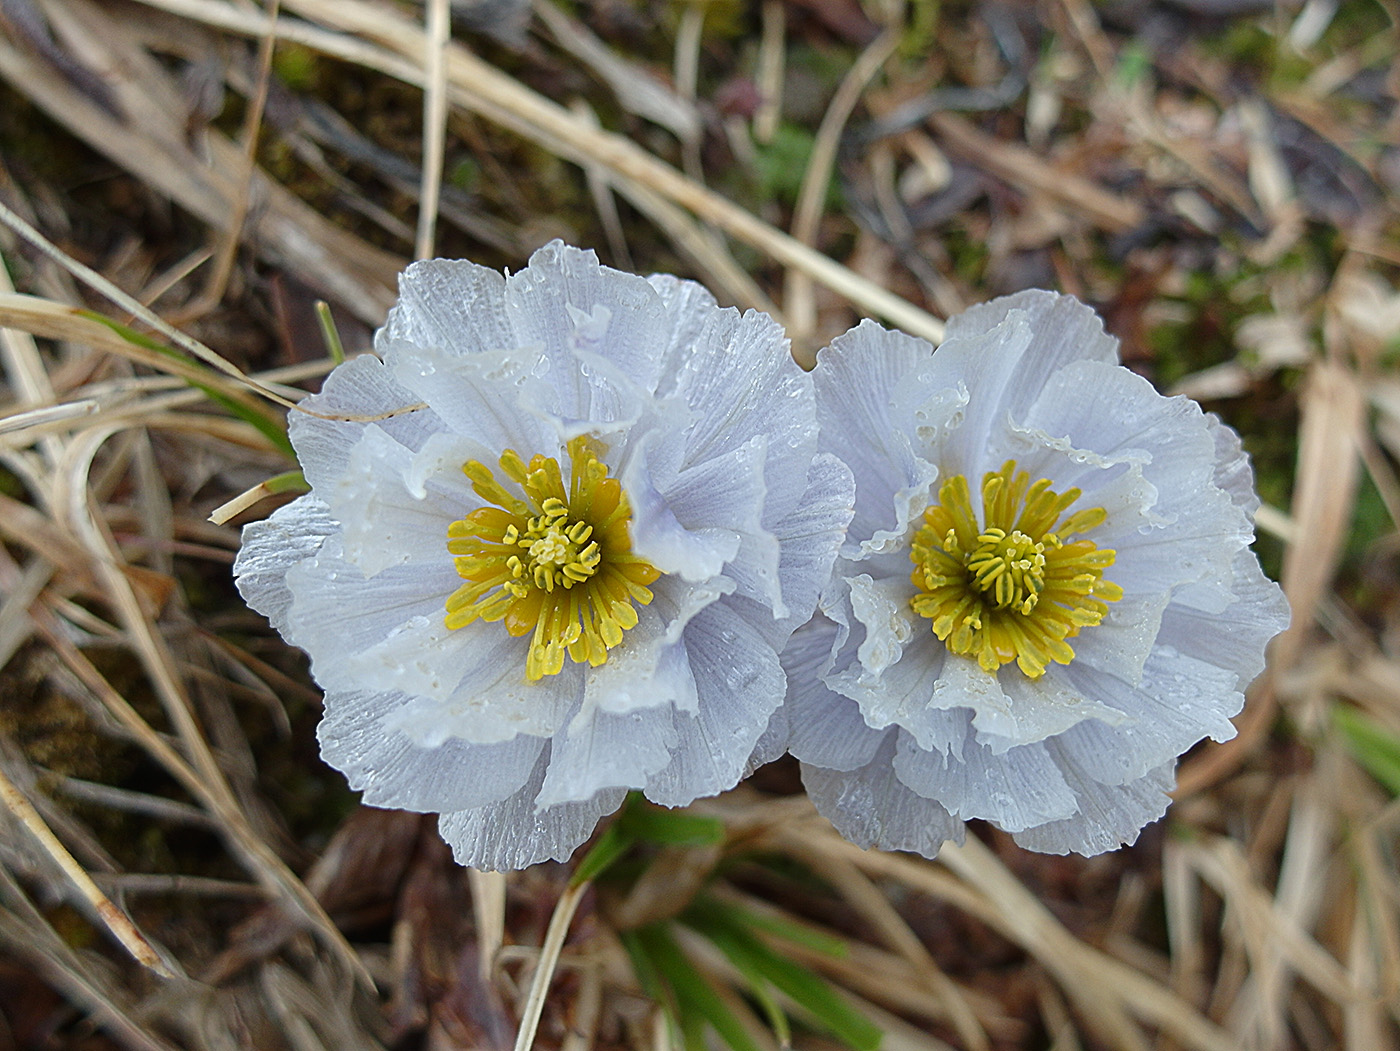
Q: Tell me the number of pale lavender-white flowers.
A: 2